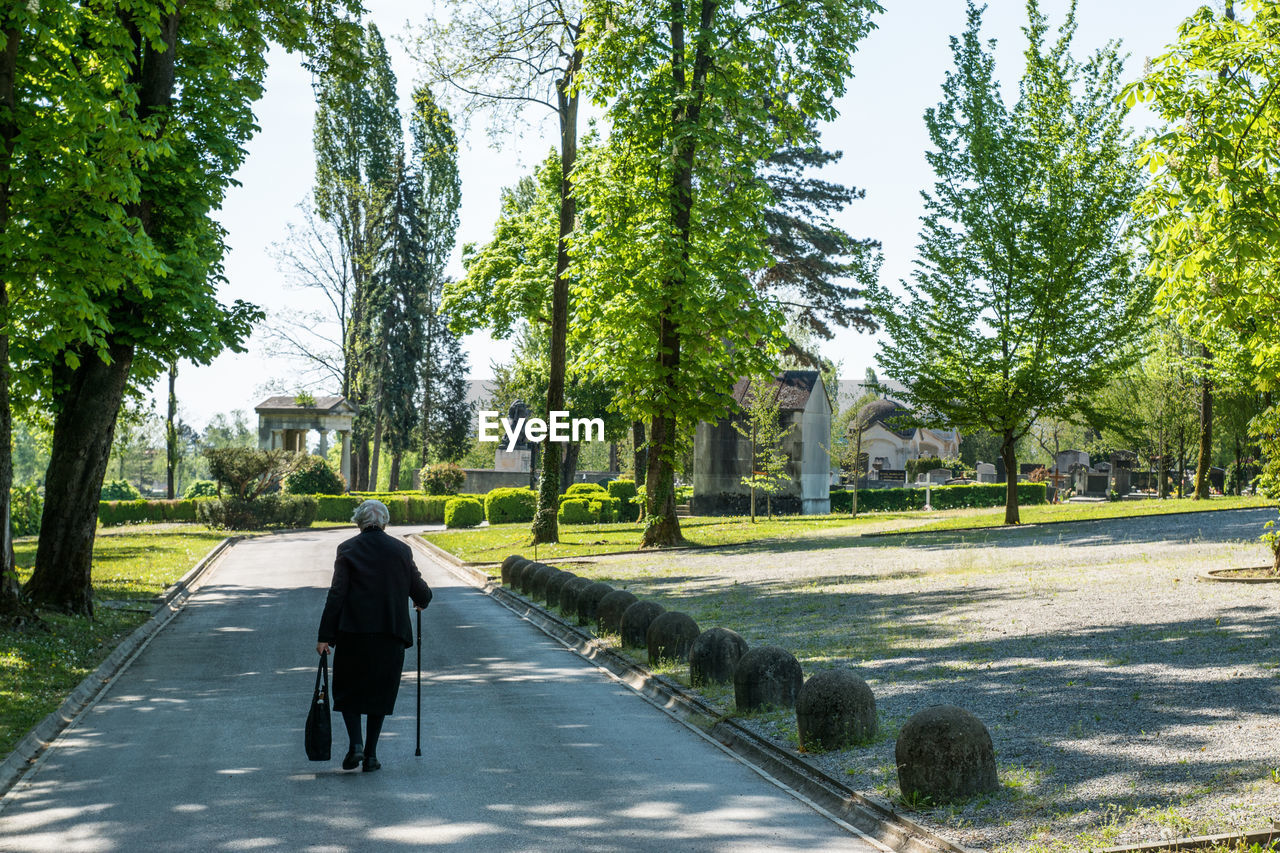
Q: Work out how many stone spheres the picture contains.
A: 14